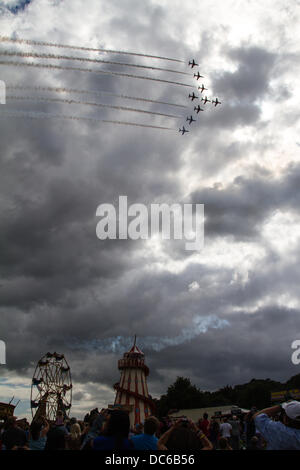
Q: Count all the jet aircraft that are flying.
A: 9